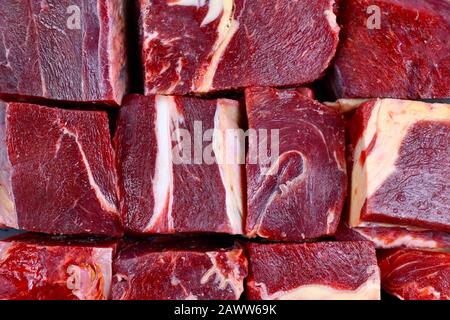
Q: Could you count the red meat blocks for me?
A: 11